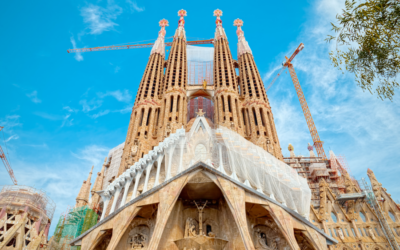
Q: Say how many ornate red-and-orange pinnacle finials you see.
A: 4